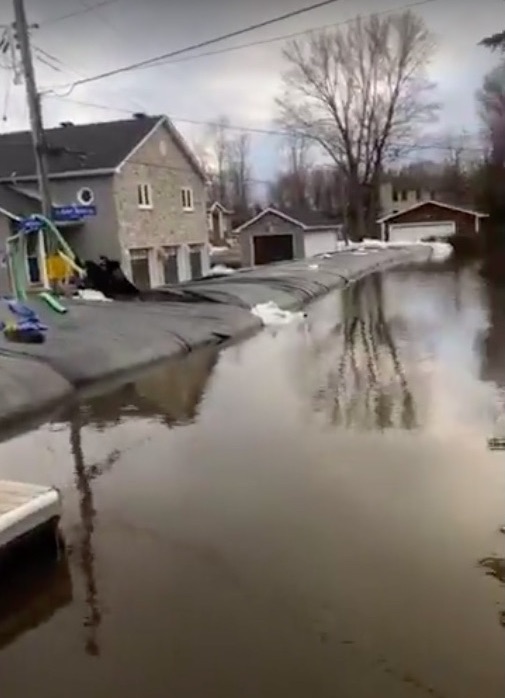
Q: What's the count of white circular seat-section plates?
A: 0